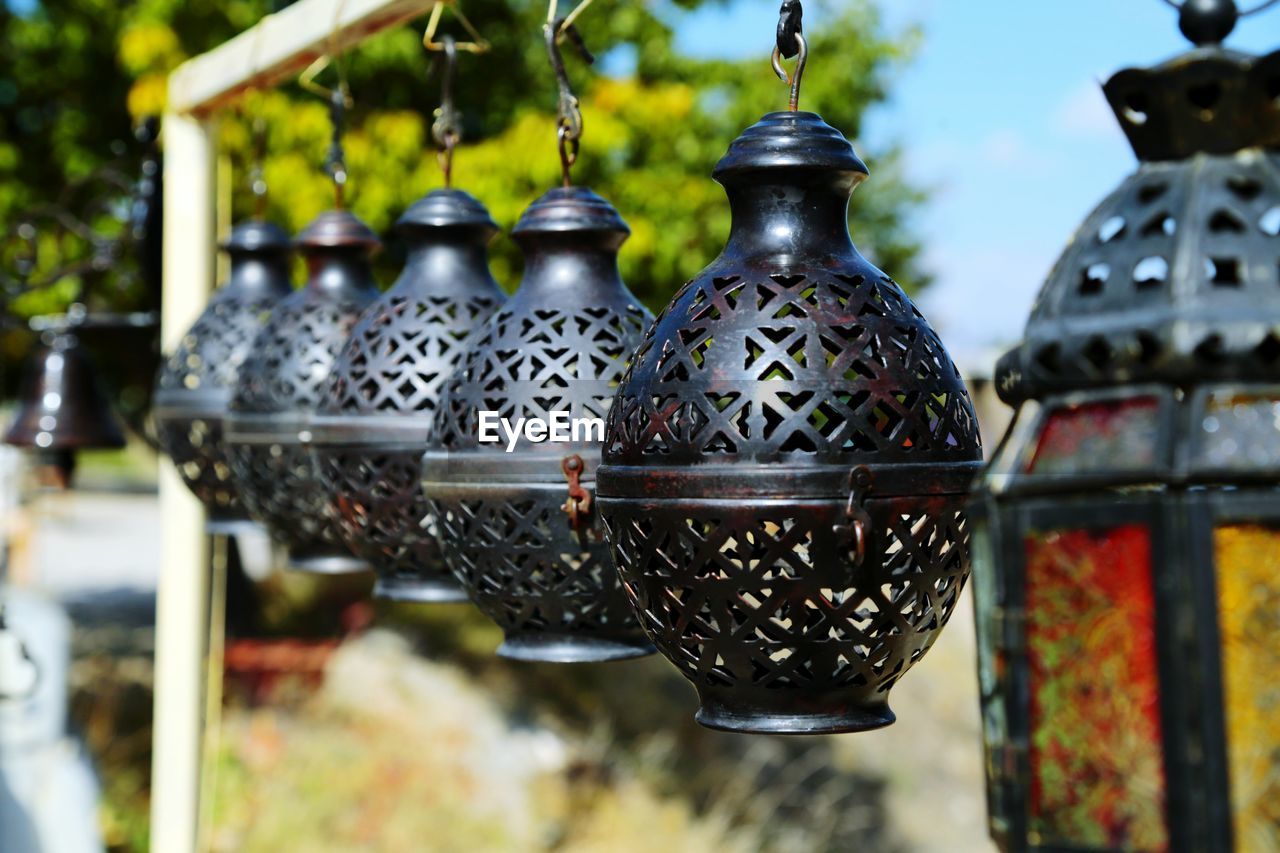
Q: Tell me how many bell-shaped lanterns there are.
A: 5